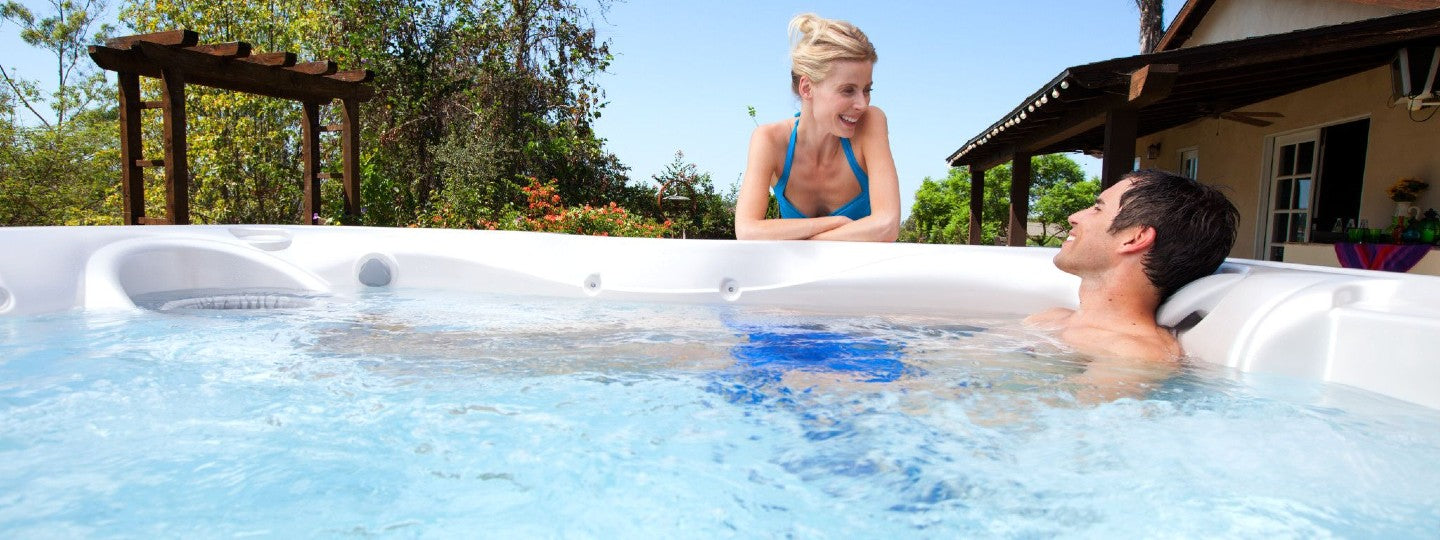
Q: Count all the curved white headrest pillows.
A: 1